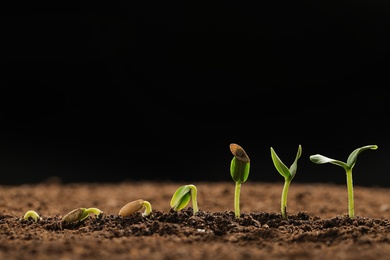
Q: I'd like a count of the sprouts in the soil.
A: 7